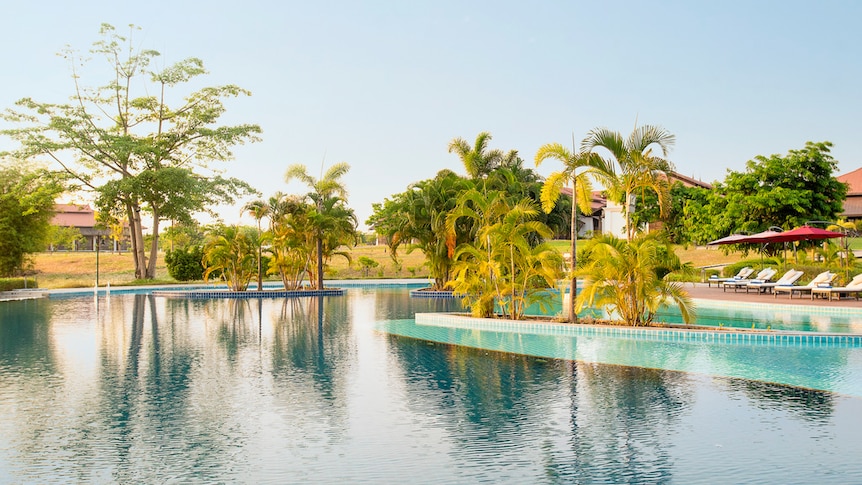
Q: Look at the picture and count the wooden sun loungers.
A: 5